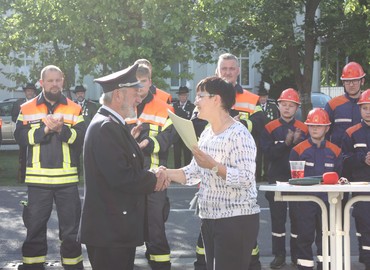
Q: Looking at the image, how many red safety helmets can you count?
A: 4